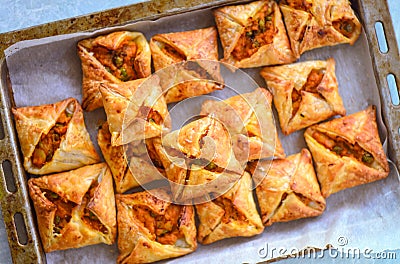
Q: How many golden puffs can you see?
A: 15